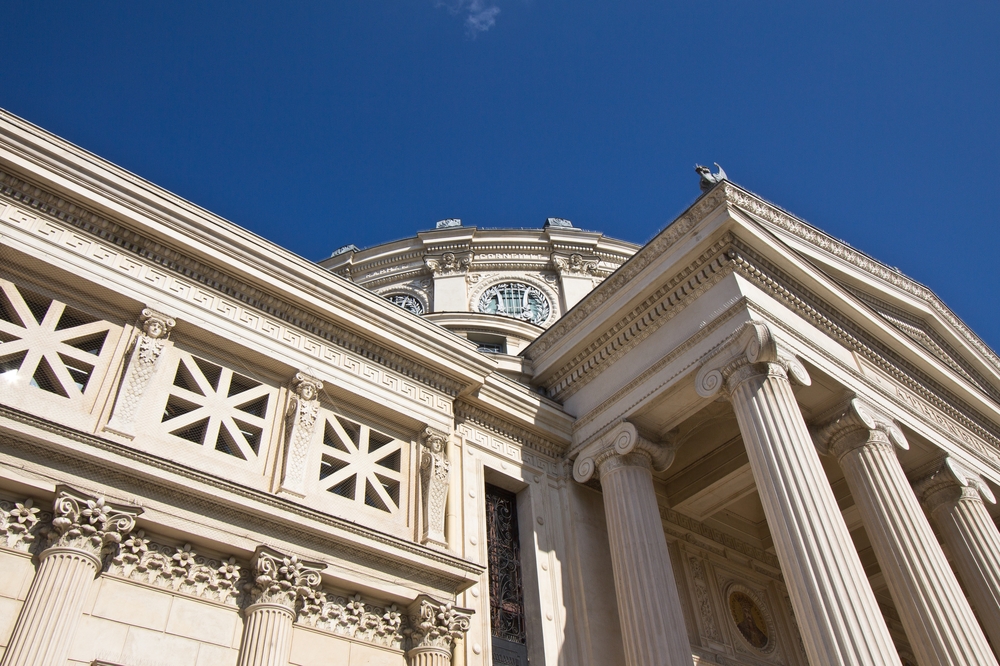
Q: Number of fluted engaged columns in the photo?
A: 3